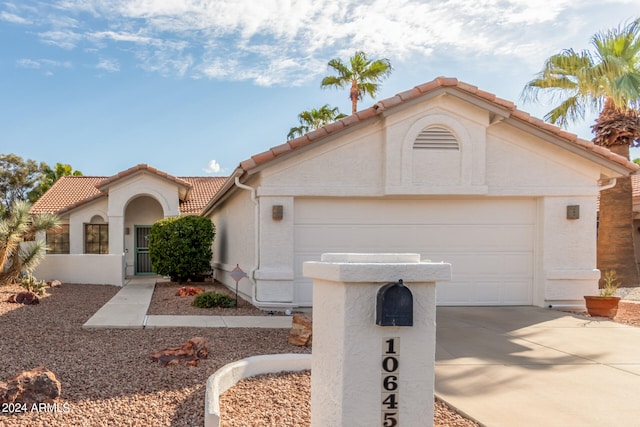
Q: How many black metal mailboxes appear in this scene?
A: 1